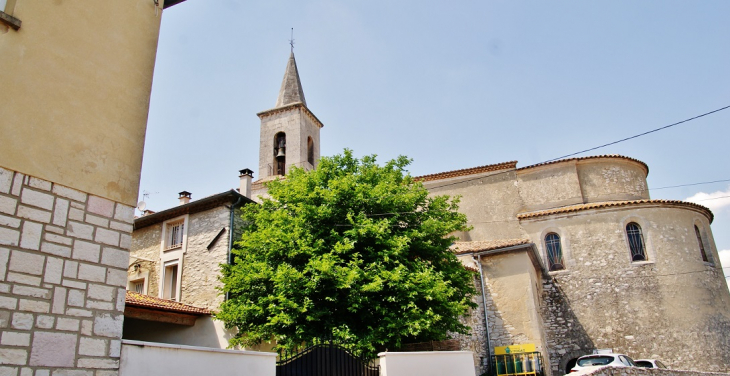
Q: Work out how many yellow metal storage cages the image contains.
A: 1